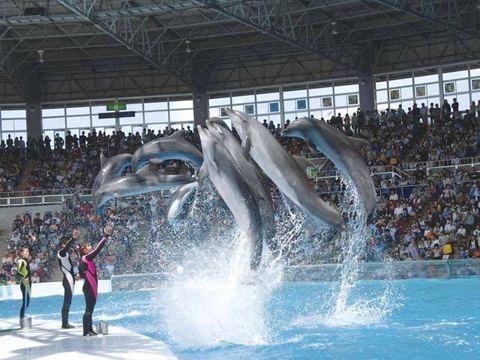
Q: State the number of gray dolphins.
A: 8